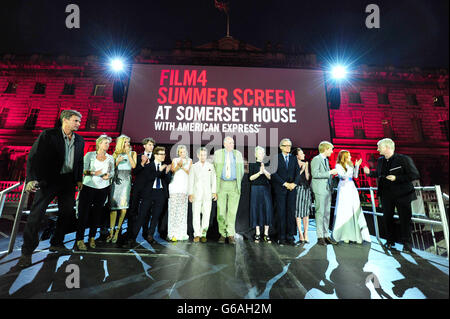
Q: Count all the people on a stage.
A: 14